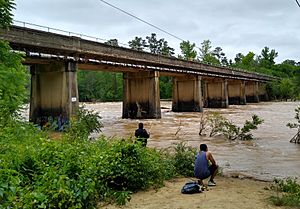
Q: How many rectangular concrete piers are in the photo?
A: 7